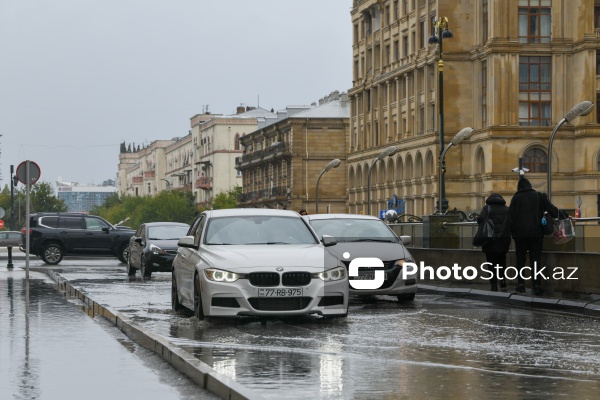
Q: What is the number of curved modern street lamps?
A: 4